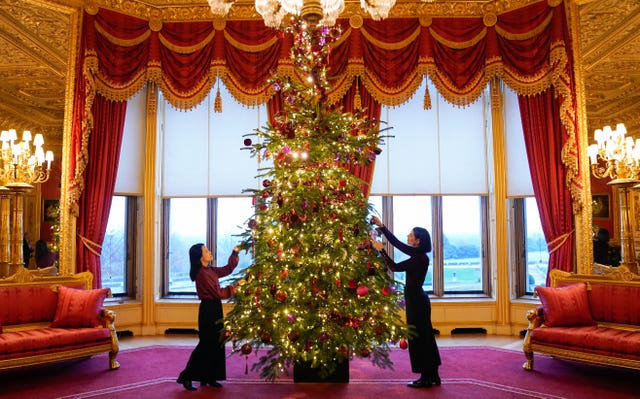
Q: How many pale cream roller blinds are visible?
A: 4